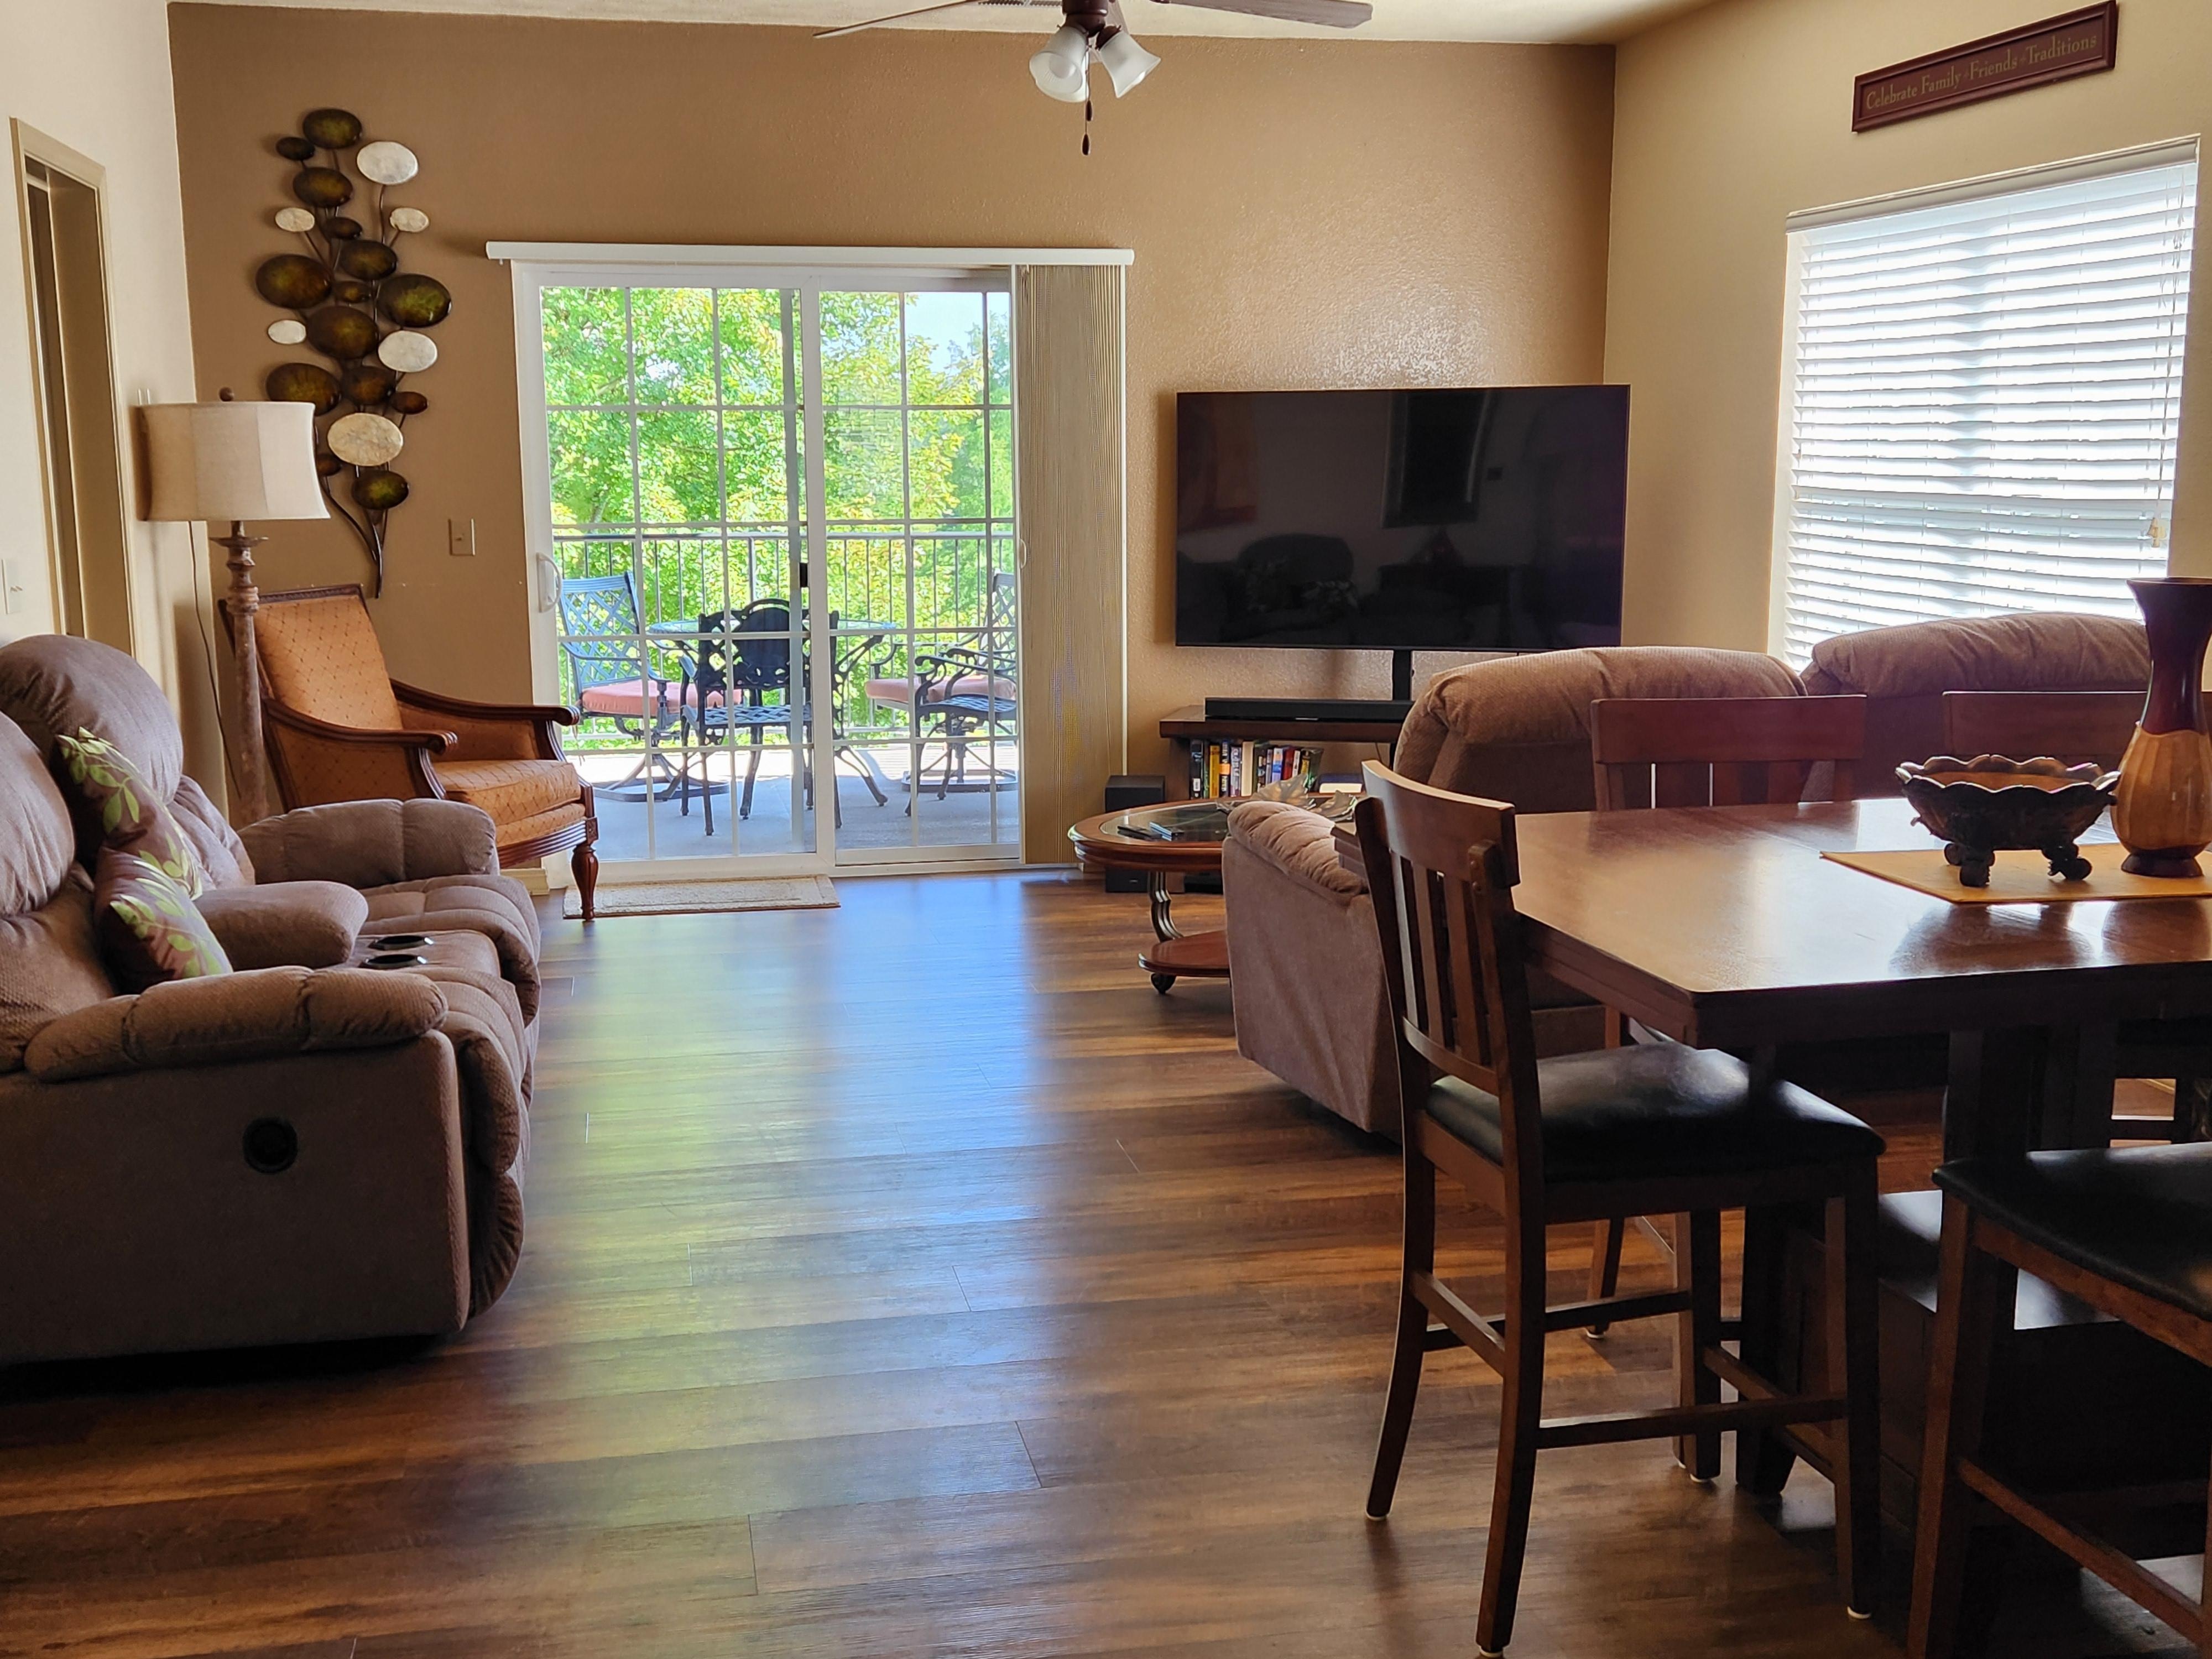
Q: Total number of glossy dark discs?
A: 14